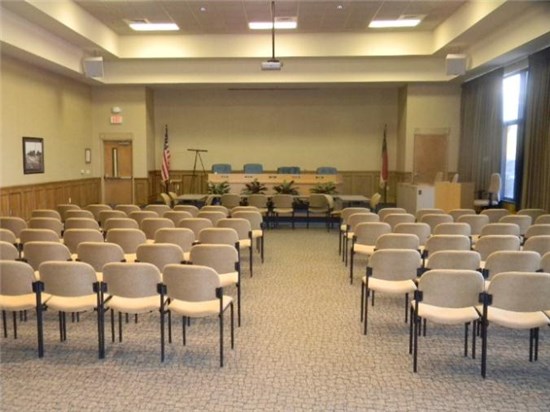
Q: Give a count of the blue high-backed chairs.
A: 4